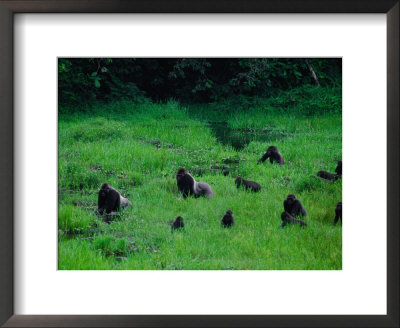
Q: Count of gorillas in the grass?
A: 11